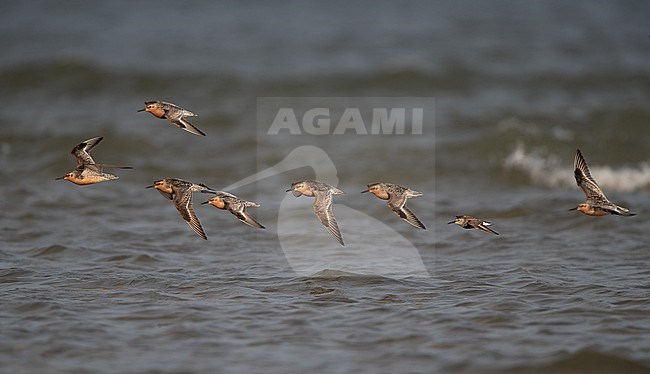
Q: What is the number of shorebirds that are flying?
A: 8